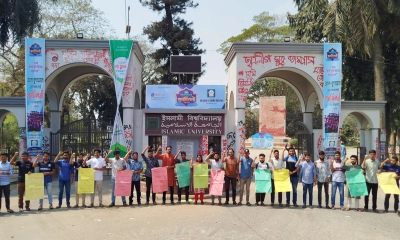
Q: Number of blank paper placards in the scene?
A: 11